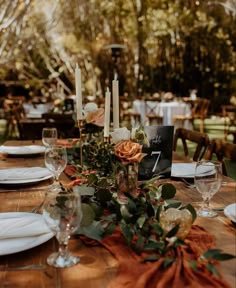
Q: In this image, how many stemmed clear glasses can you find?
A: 4